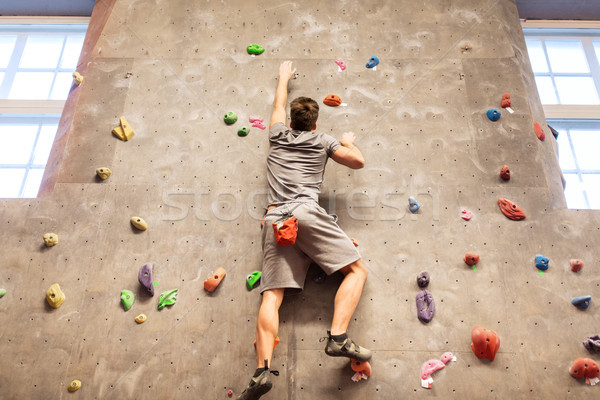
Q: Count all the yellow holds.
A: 8